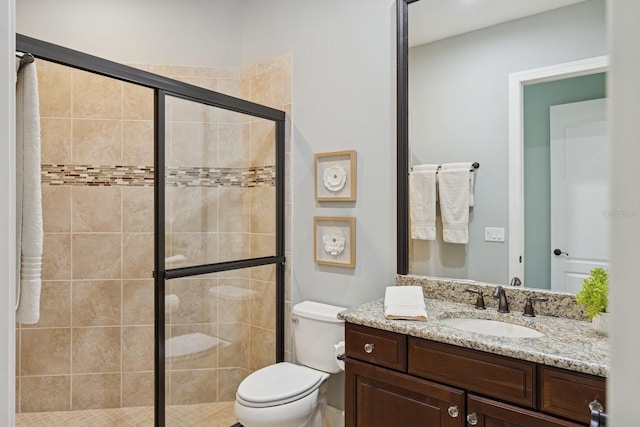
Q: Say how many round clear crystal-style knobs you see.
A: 4